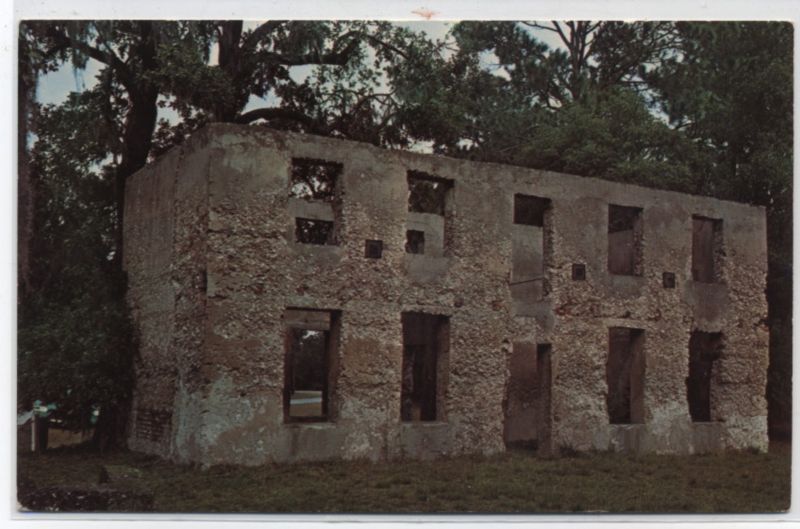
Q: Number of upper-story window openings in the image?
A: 5